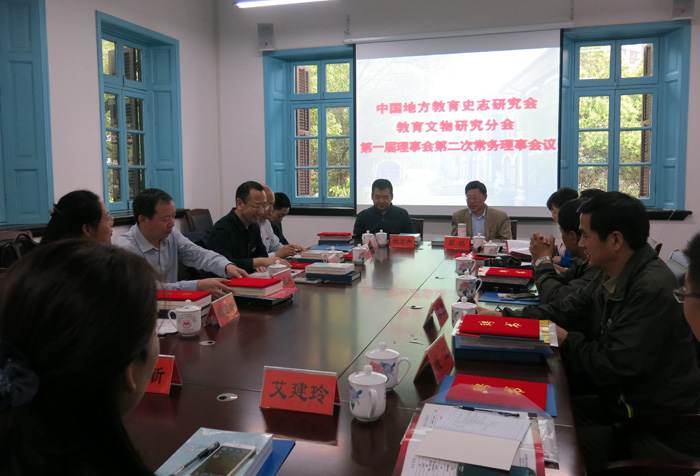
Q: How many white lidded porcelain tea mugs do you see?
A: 13